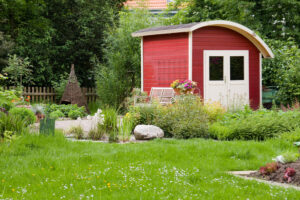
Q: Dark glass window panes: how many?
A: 2